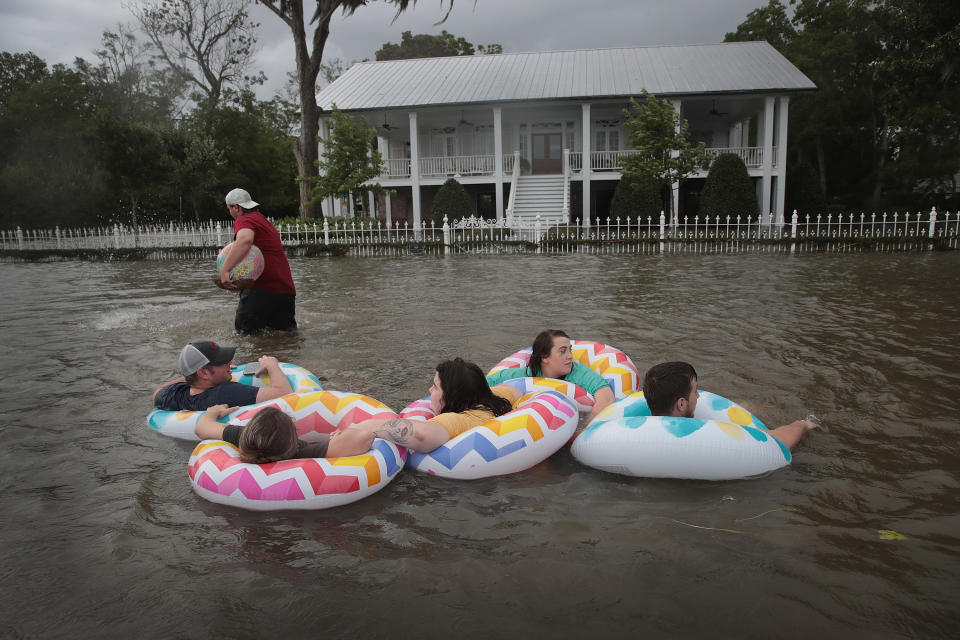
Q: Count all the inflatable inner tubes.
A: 5